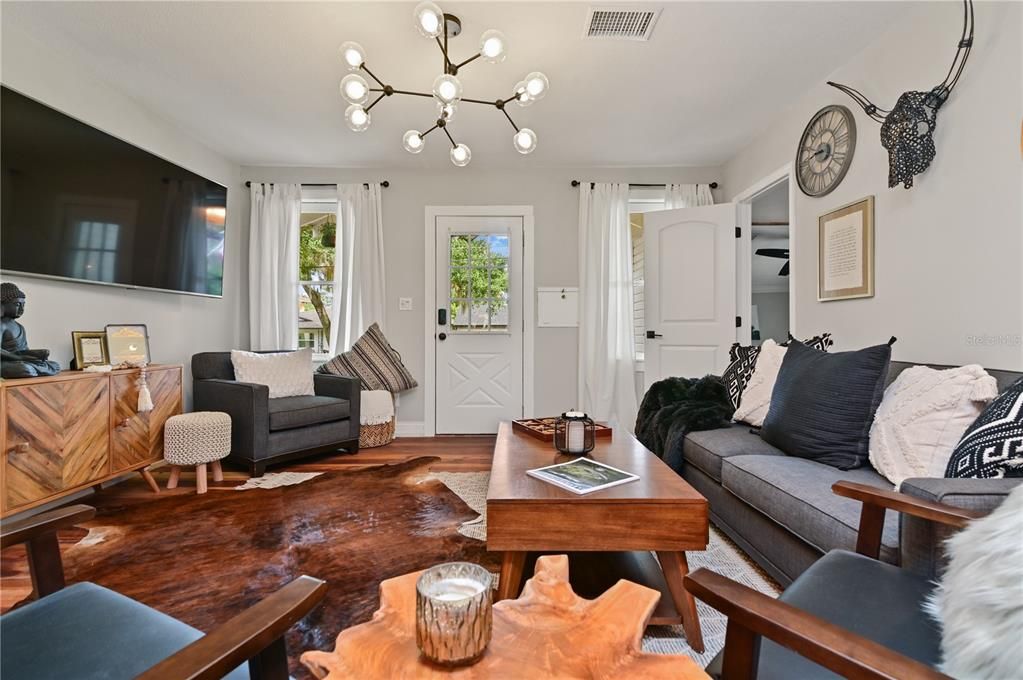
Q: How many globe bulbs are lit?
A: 12